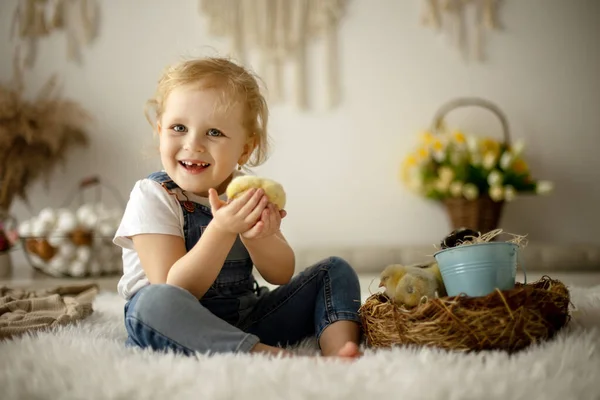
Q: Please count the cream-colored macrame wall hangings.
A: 3